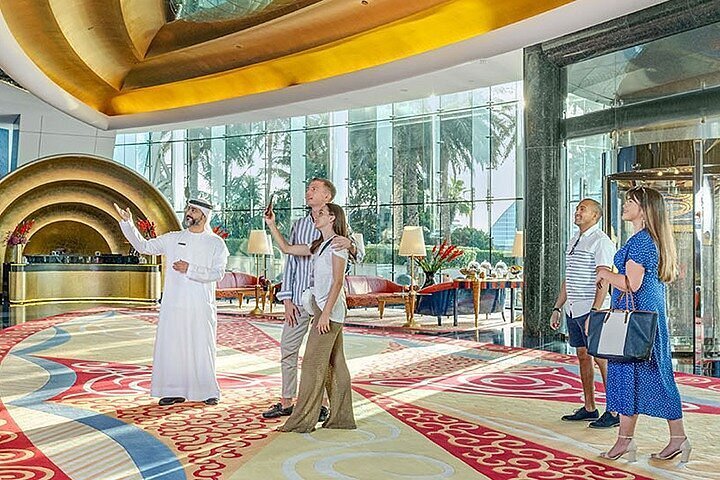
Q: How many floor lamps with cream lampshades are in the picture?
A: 3